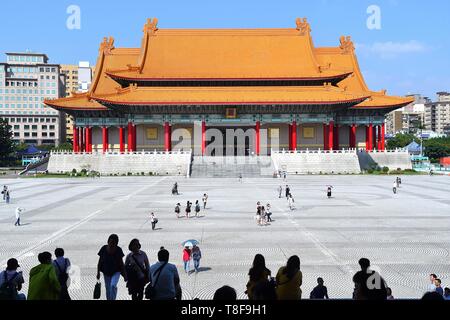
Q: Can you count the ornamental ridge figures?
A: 4